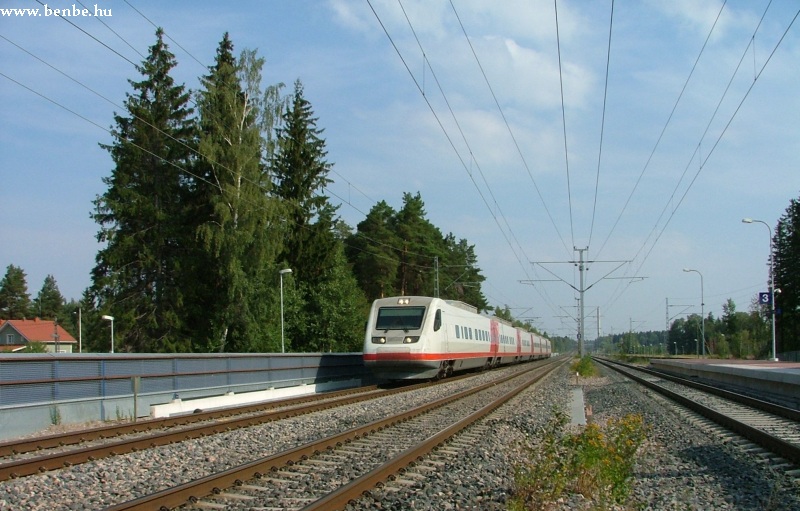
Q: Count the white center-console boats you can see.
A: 0